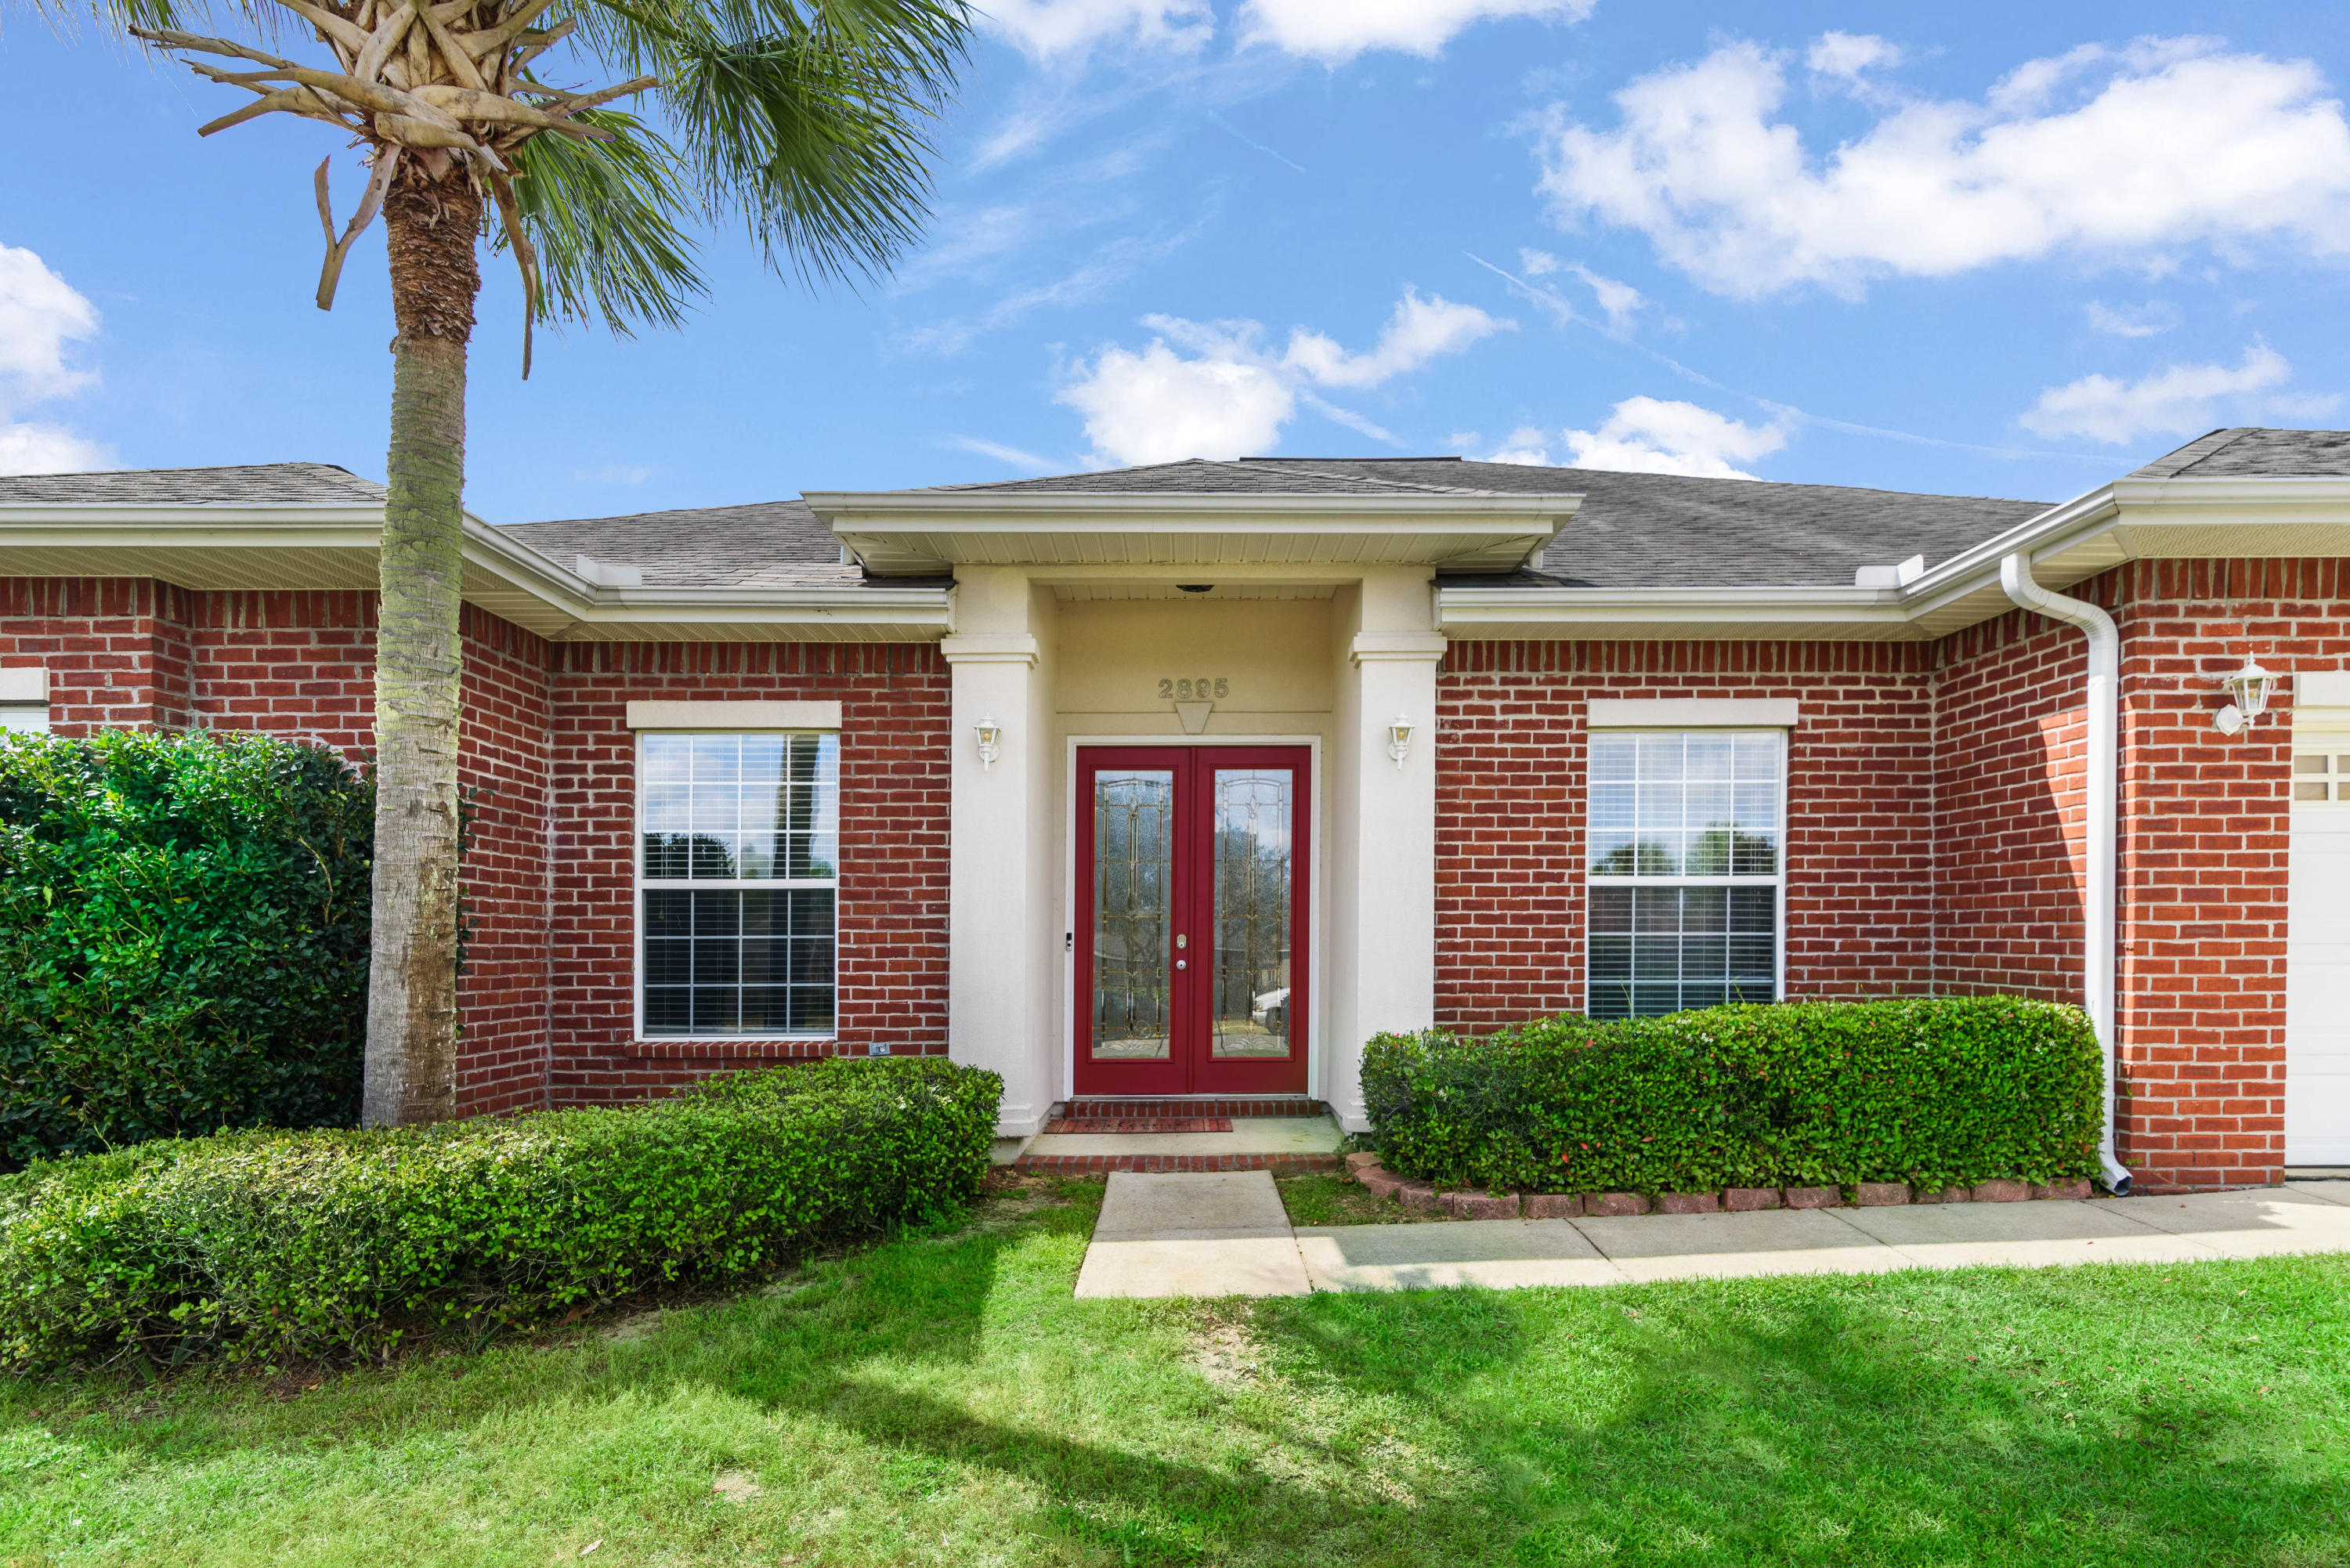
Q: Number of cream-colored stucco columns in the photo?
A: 2